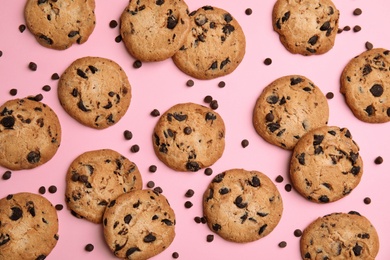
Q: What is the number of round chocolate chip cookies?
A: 15